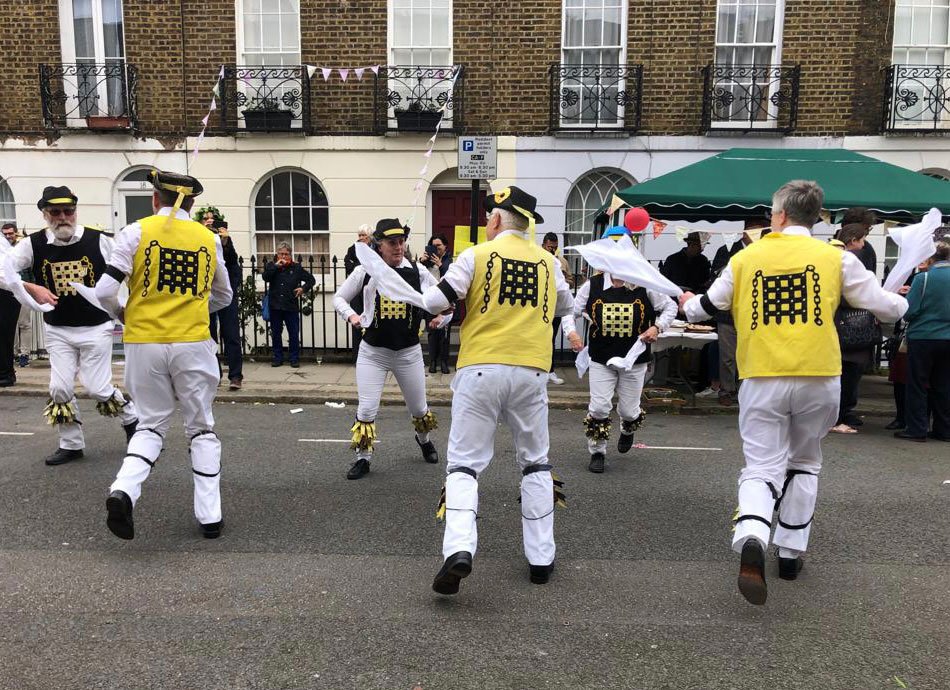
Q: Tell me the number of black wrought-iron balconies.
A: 6